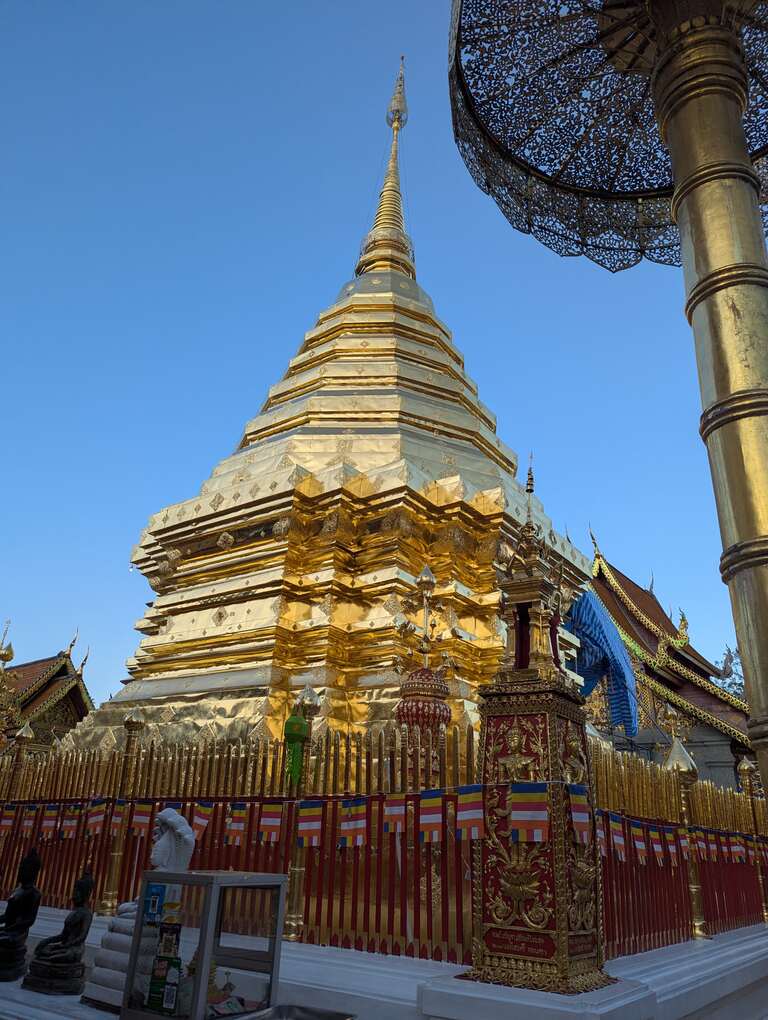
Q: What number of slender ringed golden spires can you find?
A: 1